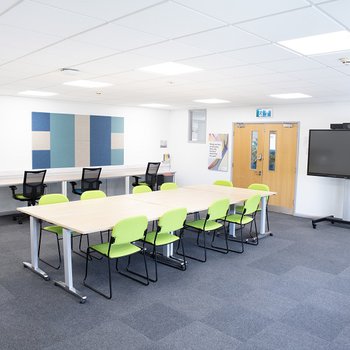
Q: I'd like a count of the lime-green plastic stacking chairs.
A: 10